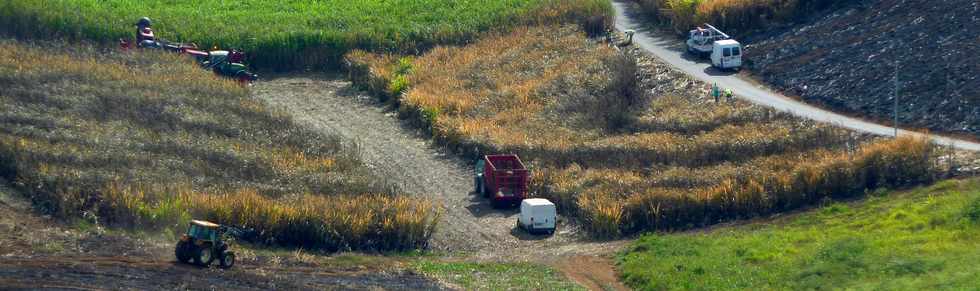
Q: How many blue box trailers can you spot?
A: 0